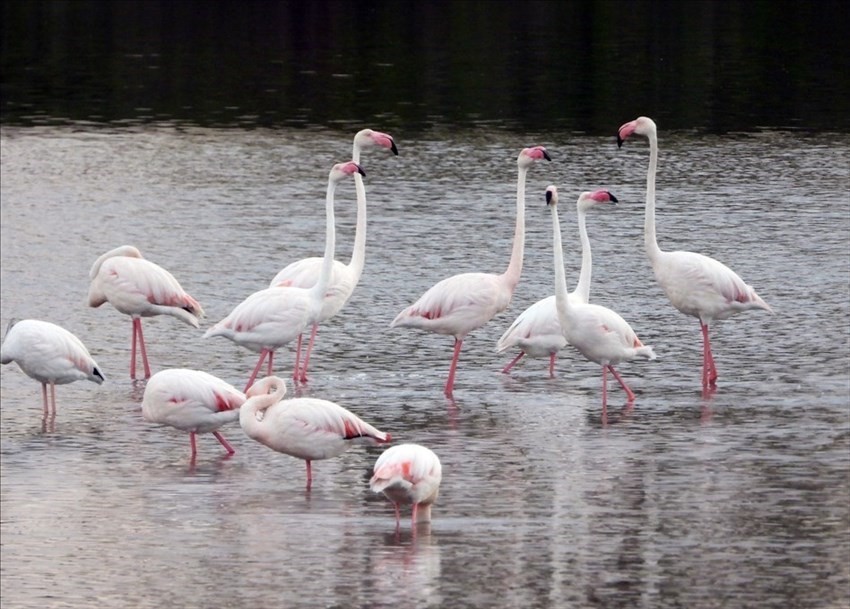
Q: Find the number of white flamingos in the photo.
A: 11